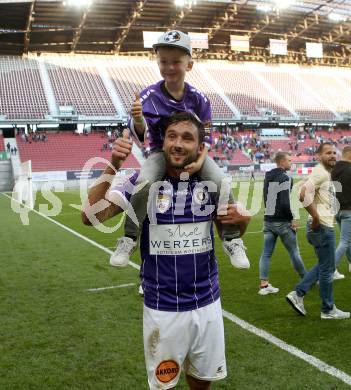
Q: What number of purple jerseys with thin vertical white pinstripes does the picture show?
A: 2